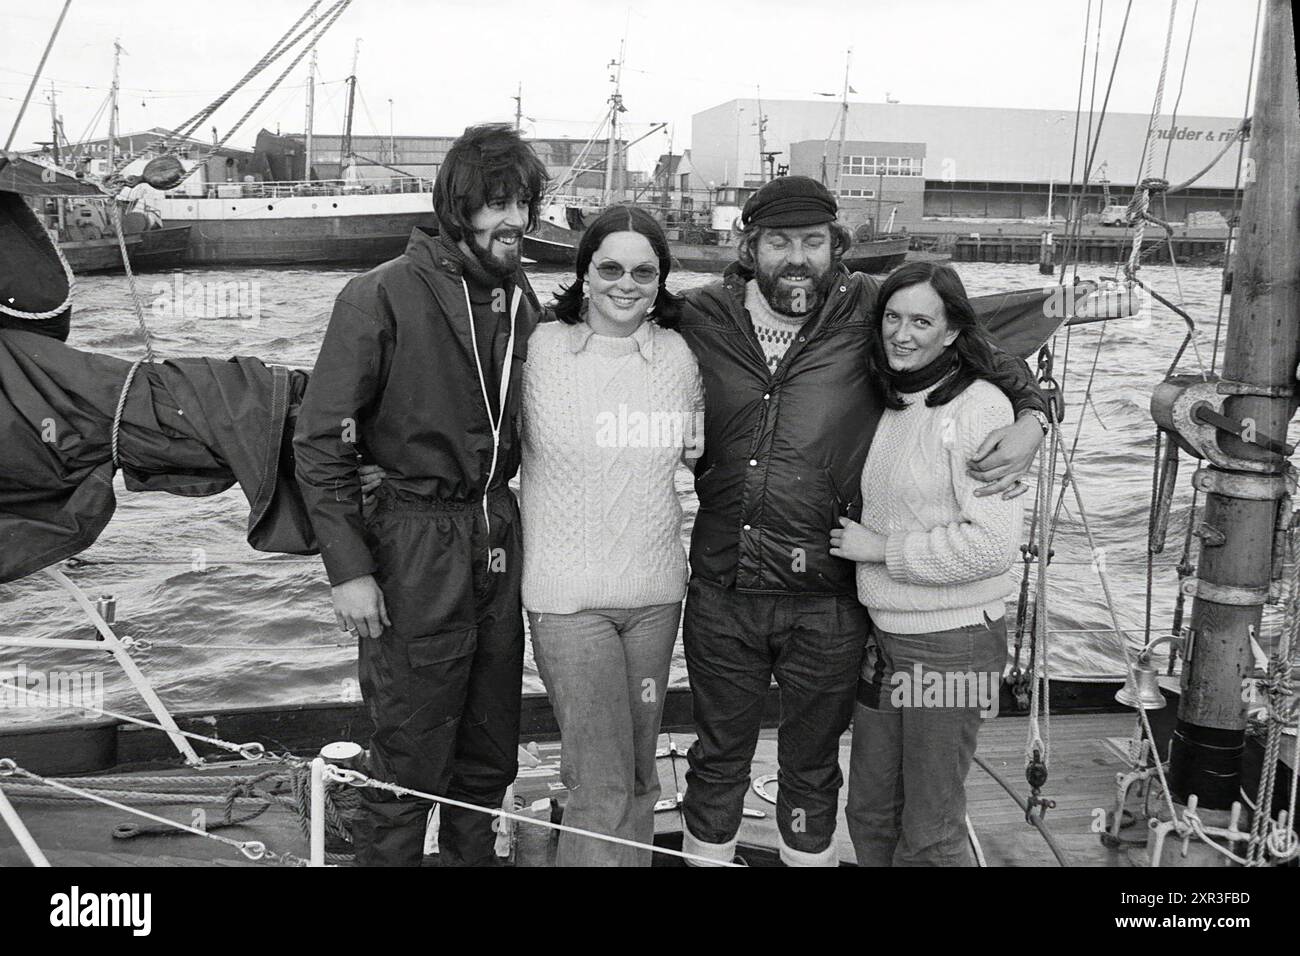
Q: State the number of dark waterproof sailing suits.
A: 1